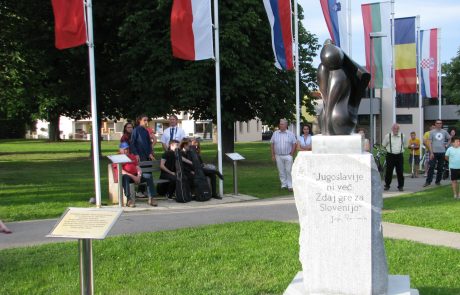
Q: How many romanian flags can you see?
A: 1